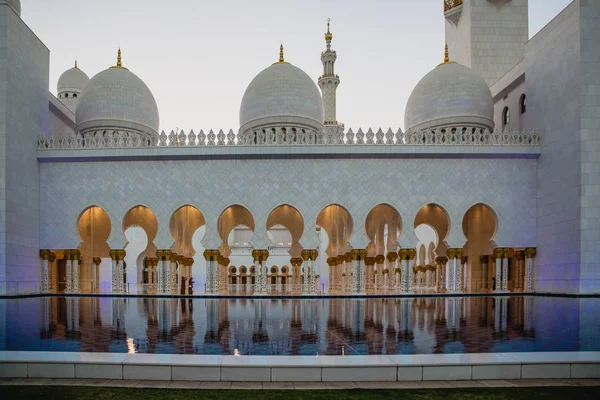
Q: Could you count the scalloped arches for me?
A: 9